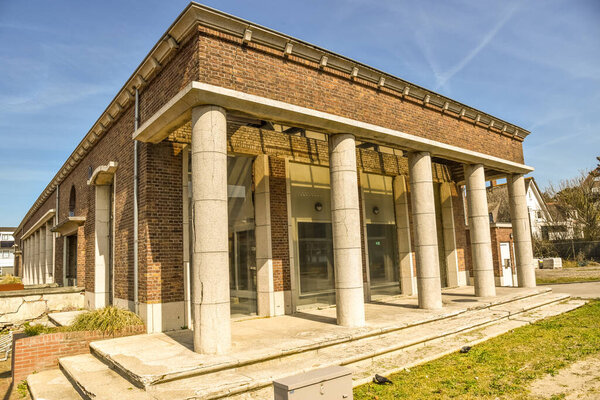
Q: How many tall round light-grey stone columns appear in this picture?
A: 5